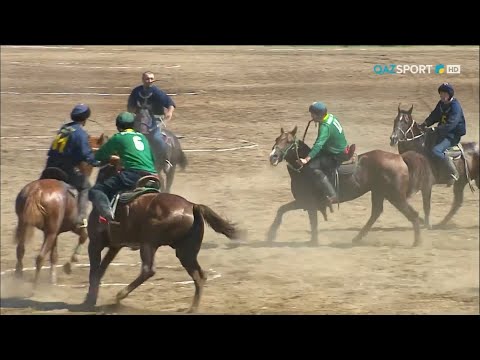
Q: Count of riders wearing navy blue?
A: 3